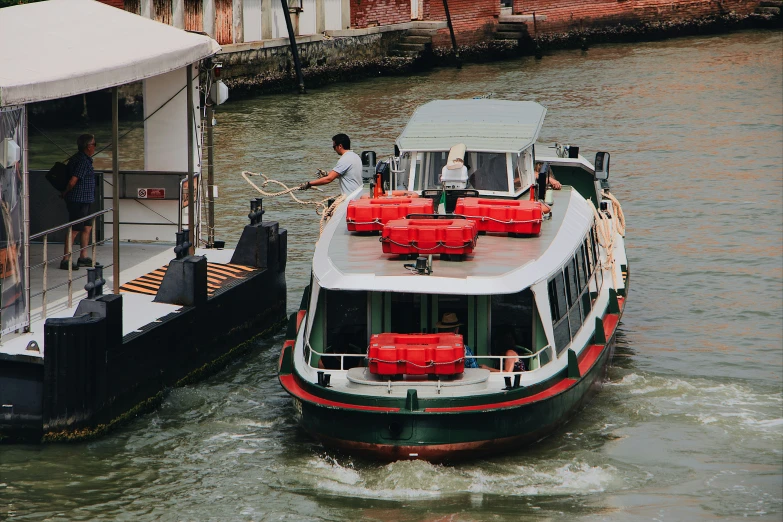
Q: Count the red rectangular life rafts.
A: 4